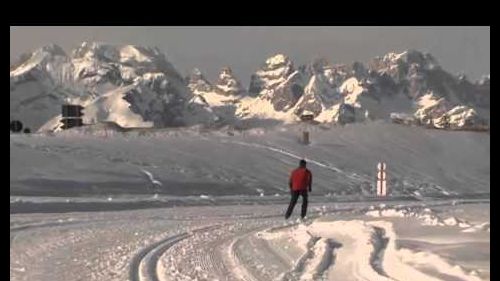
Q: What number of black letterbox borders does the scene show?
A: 3